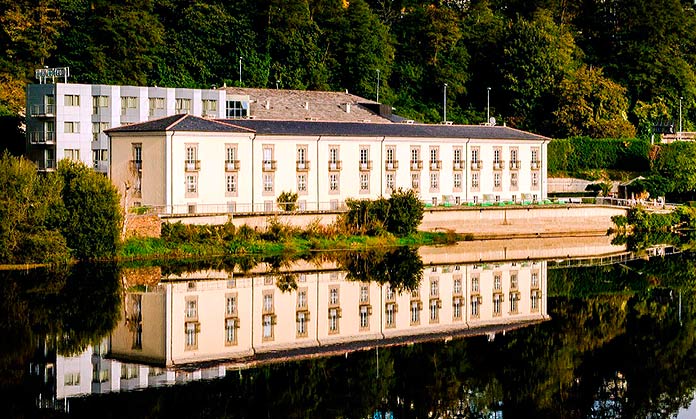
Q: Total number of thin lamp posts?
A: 5